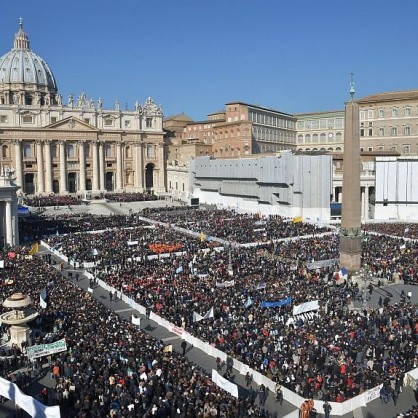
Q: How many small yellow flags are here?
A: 3